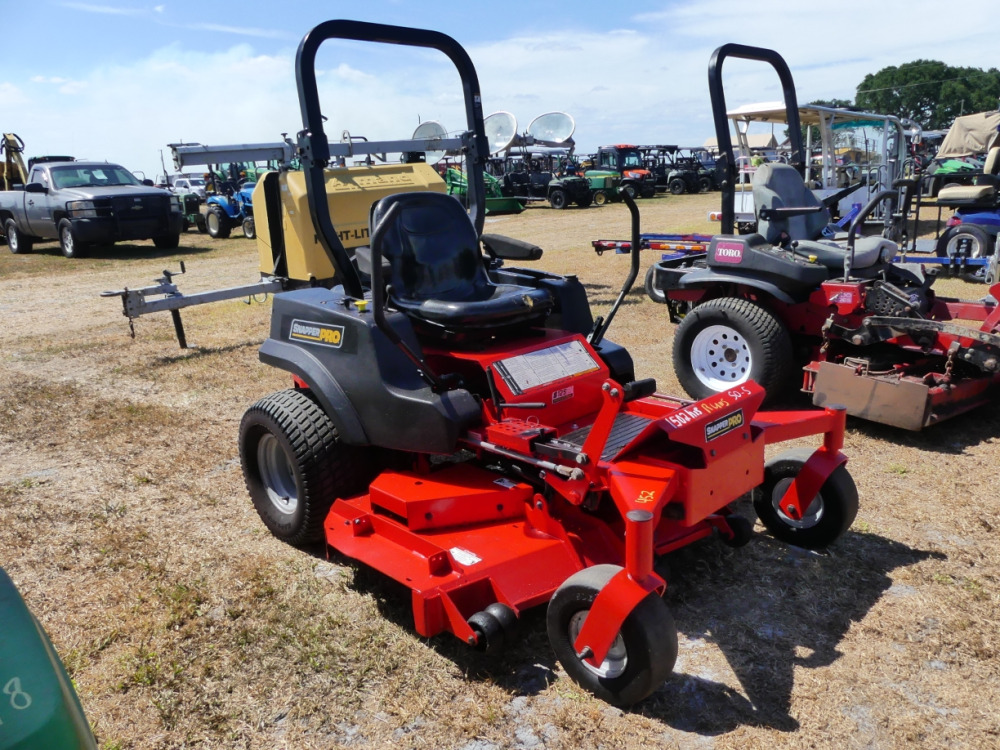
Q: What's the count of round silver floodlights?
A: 3